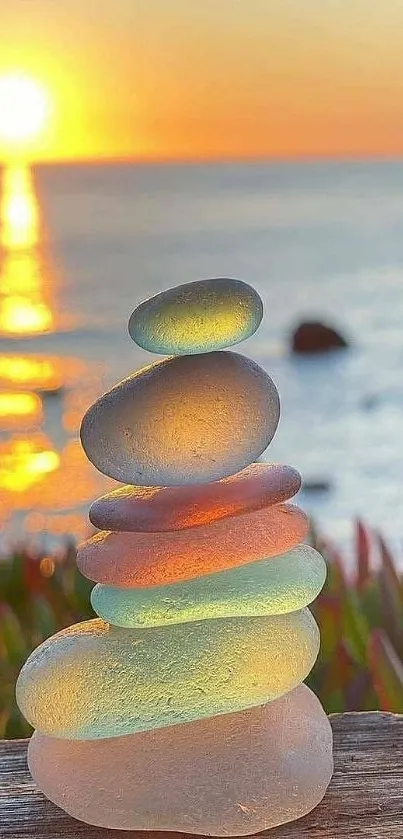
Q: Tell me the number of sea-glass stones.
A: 7